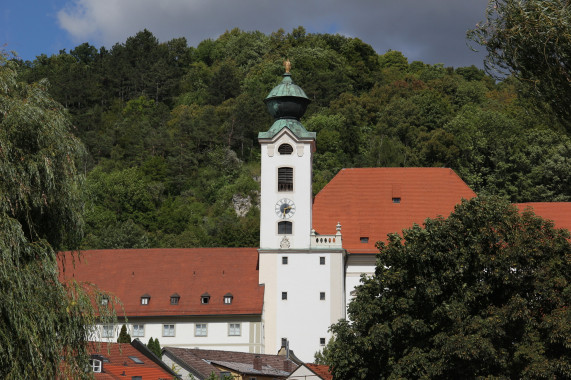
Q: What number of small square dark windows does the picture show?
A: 6